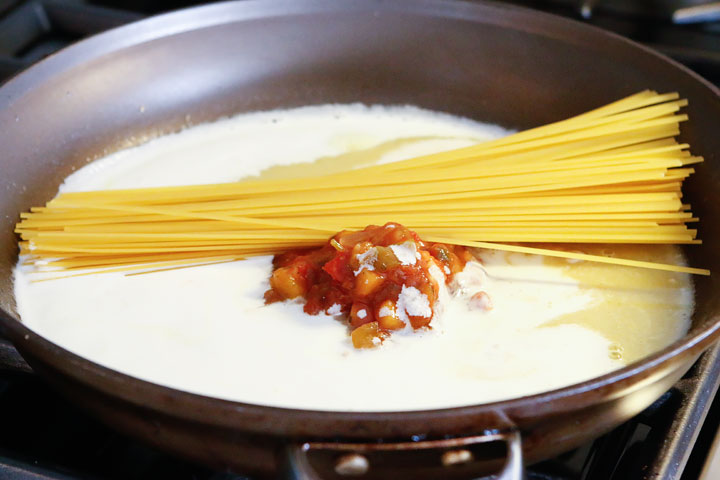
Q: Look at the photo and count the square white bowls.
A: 0